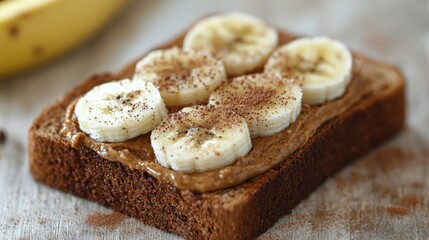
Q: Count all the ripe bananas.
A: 1